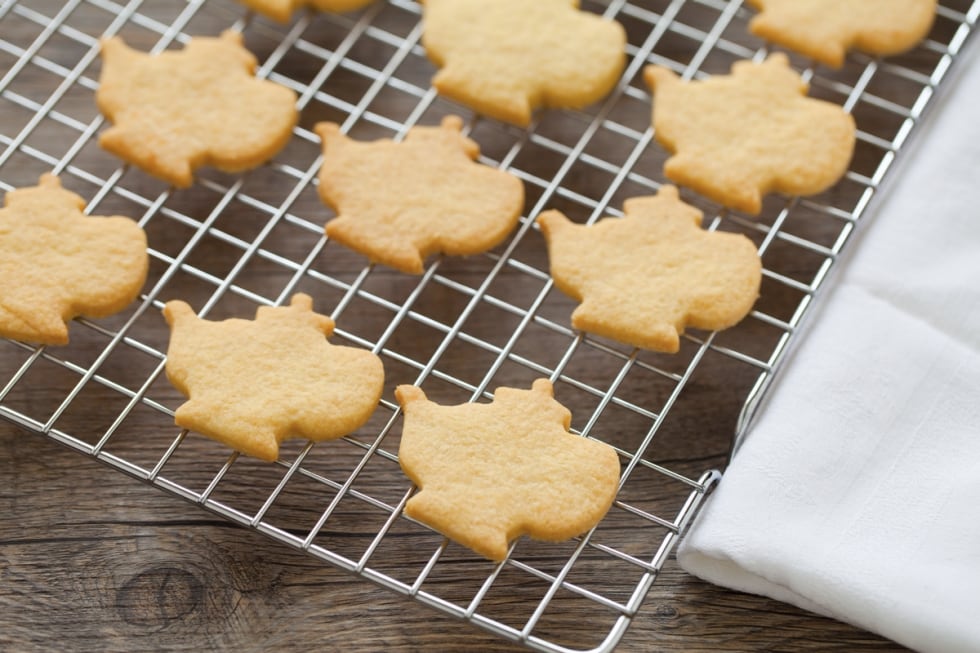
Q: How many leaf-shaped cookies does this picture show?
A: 0